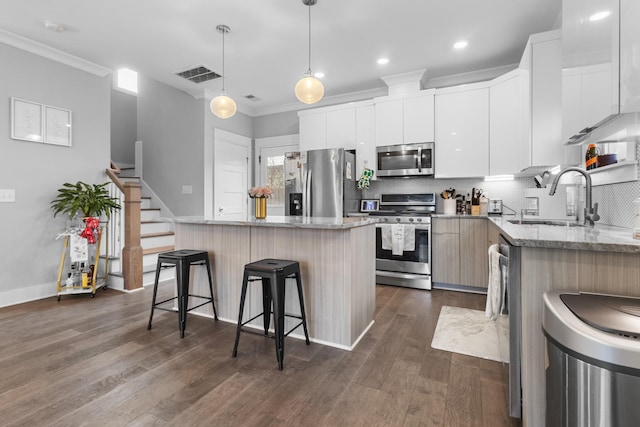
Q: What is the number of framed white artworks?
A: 2